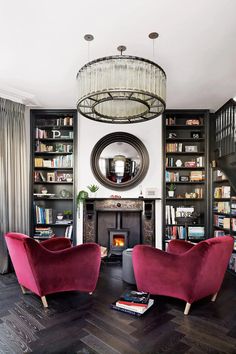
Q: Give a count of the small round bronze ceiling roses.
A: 3